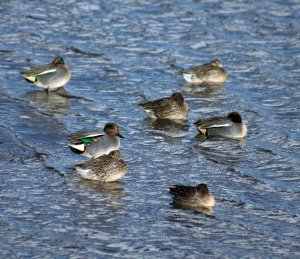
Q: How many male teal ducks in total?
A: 3